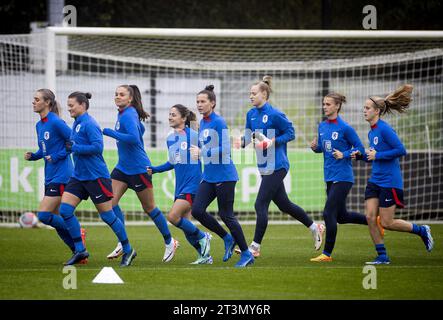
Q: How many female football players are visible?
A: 8